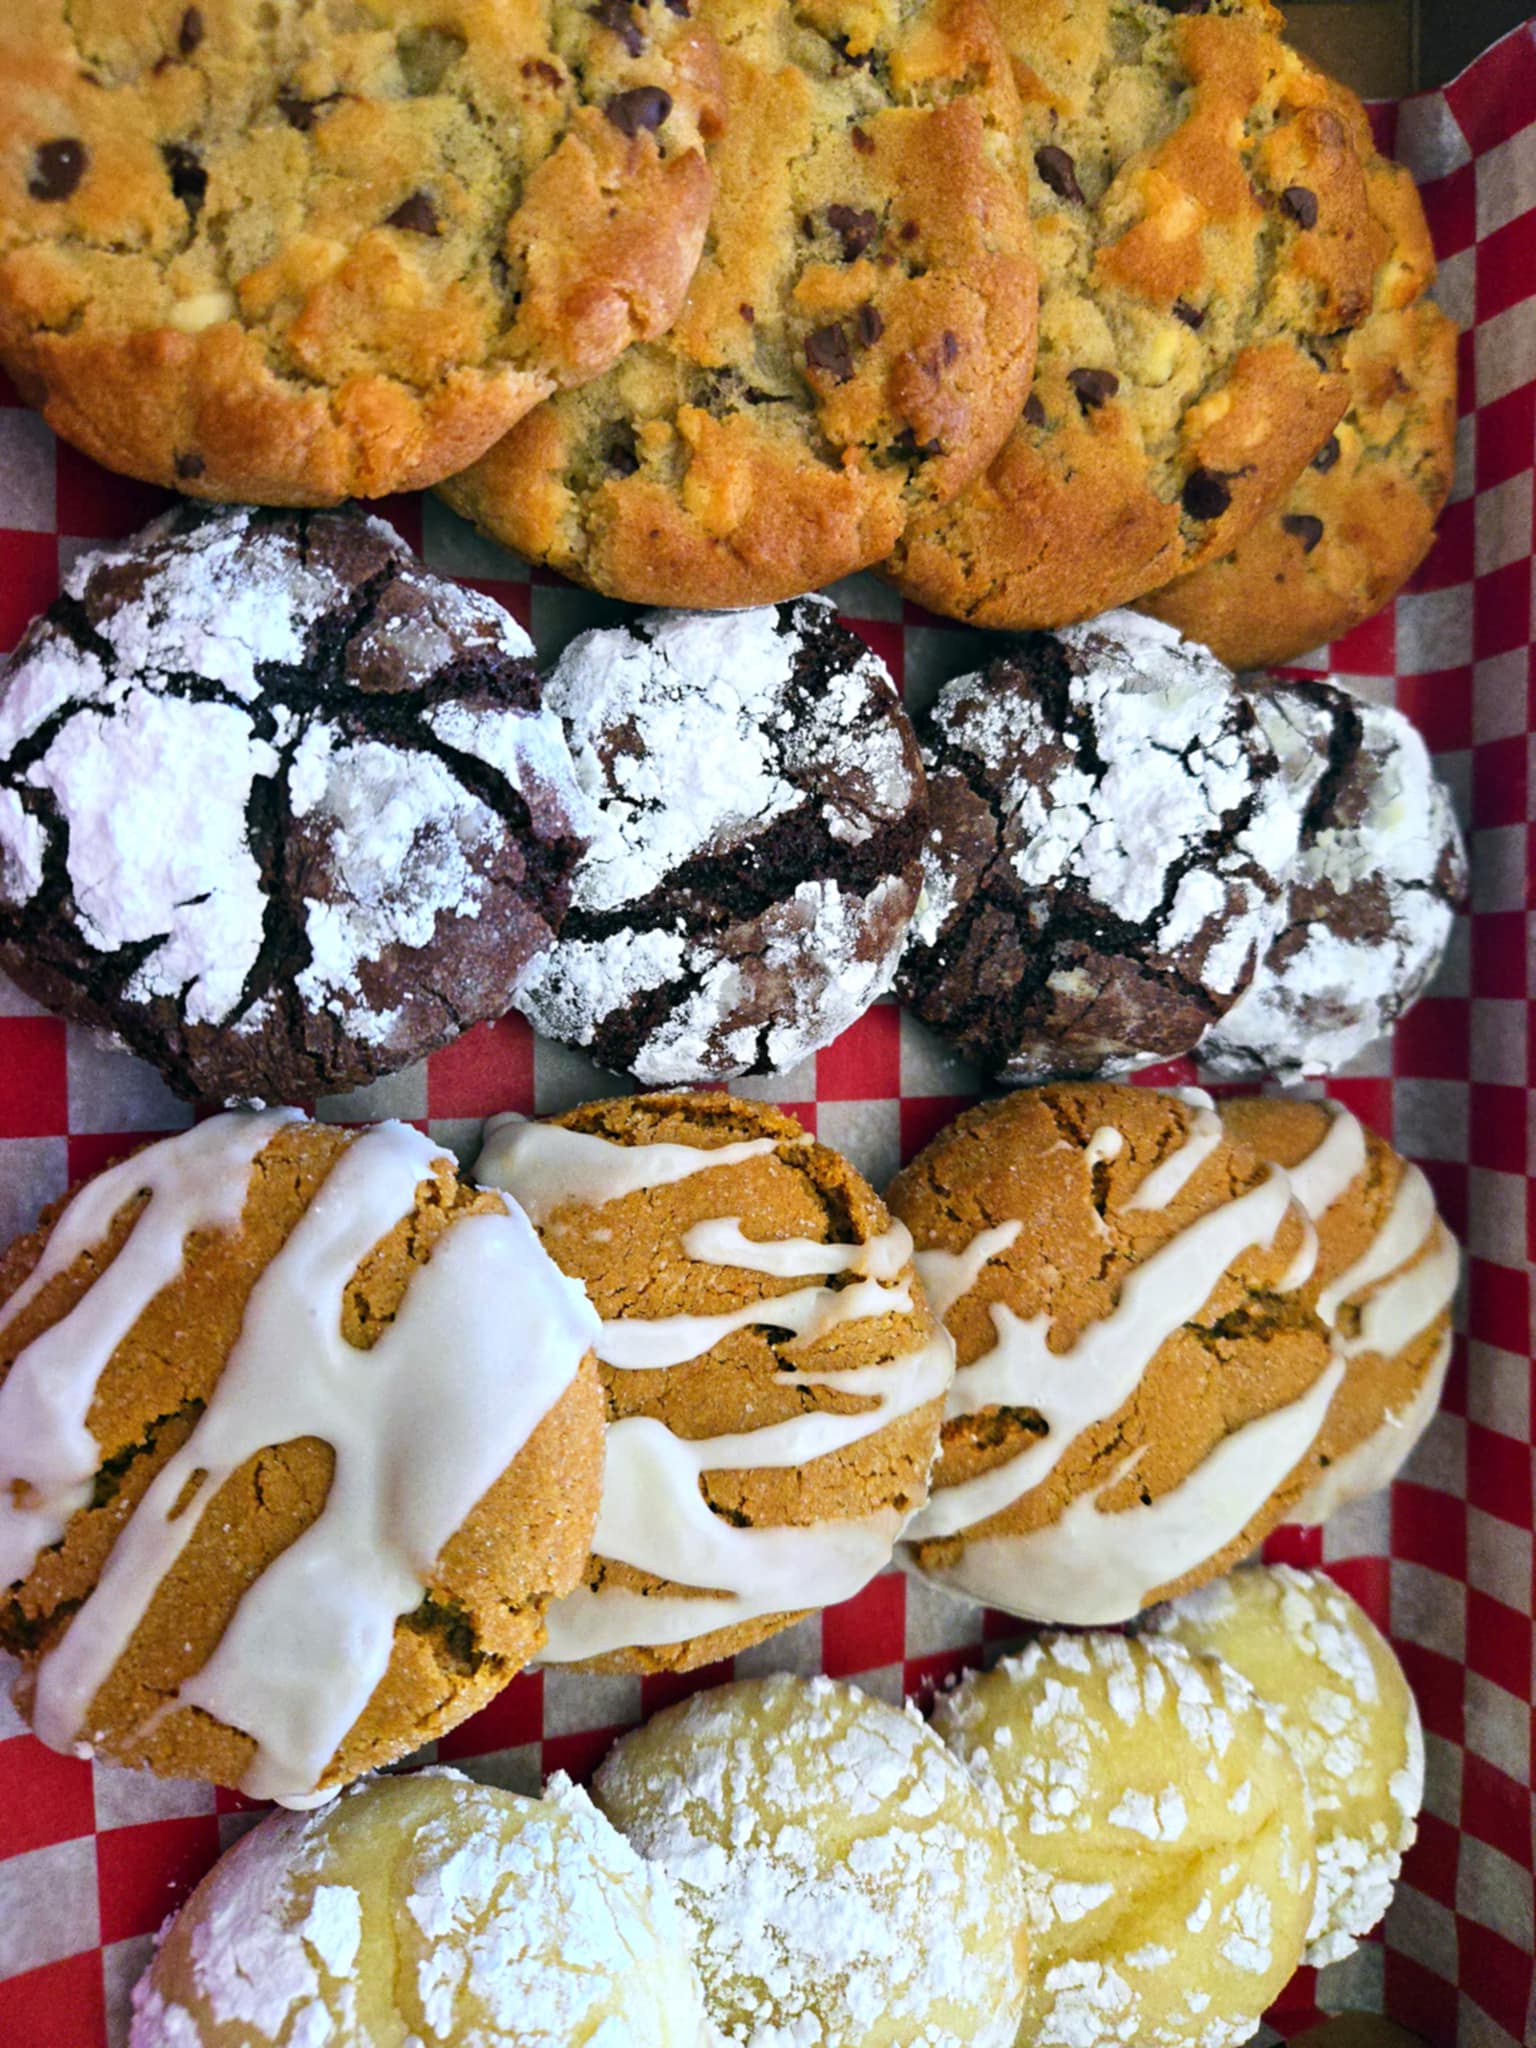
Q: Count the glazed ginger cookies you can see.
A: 4